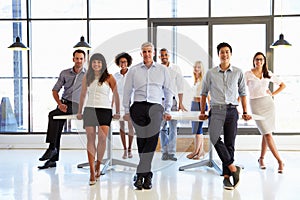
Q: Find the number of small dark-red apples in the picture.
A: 0